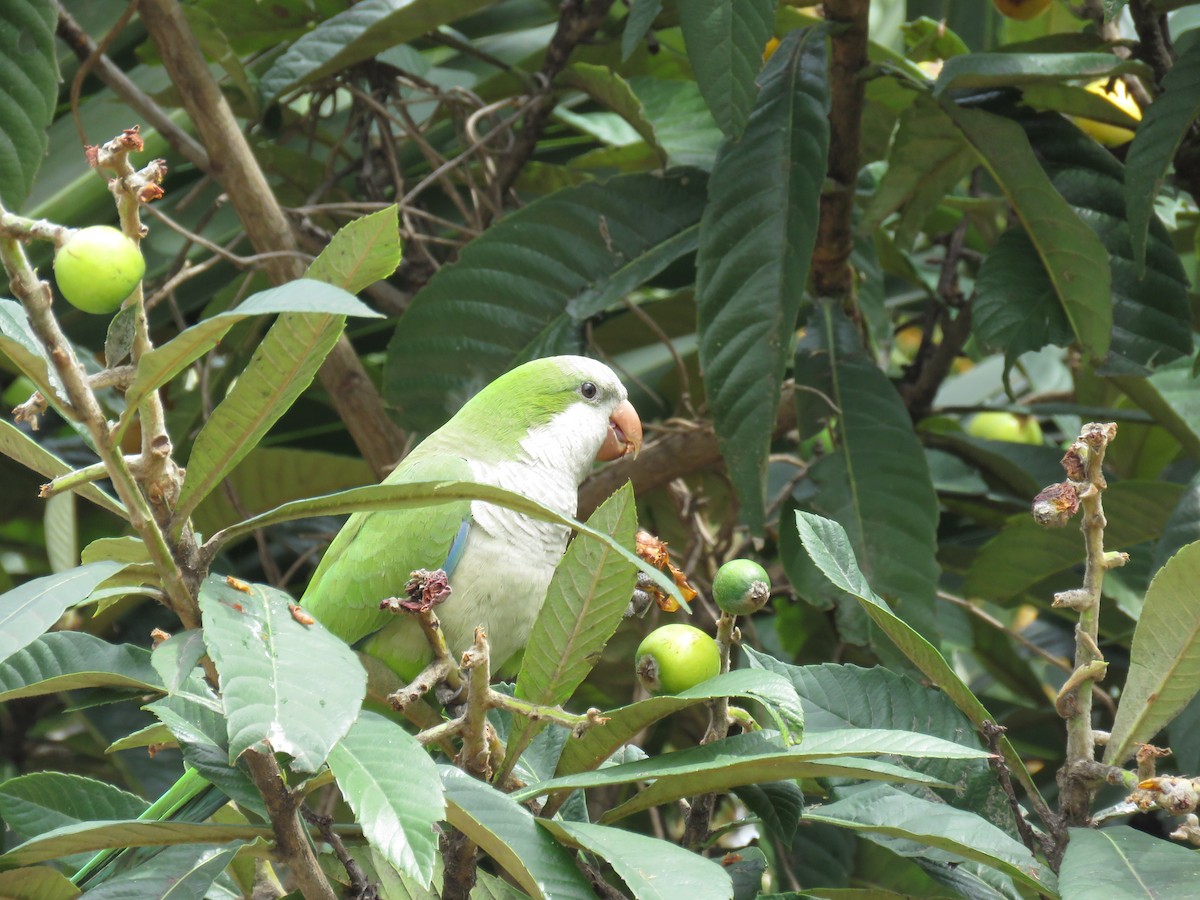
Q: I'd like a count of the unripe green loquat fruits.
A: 4